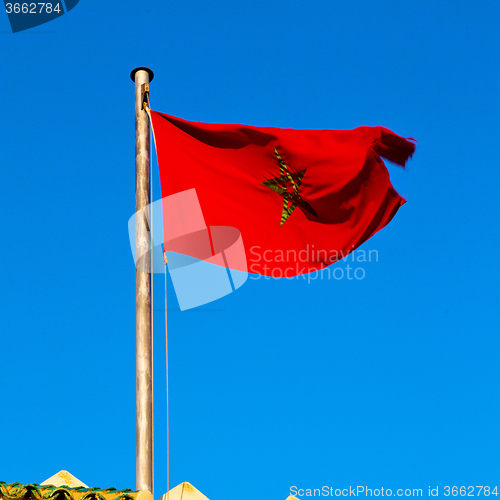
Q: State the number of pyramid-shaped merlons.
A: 3